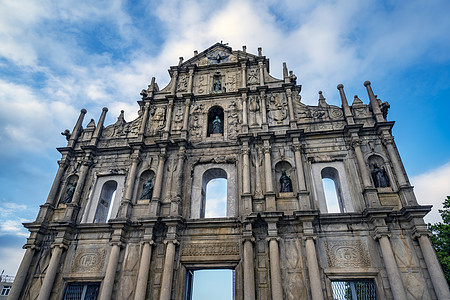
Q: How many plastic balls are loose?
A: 0